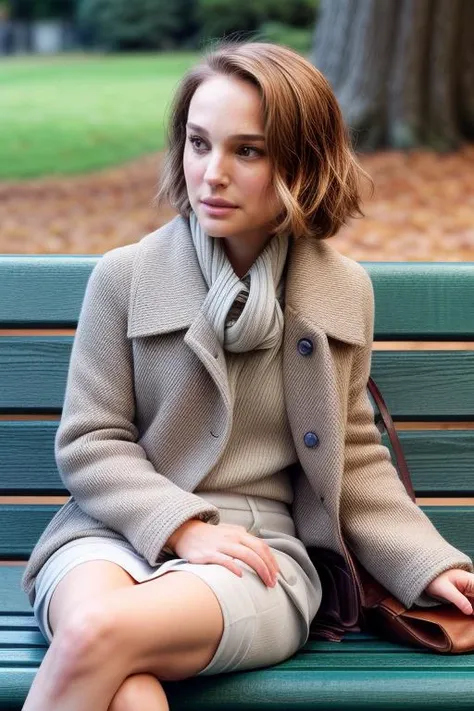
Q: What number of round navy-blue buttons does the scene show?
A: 2